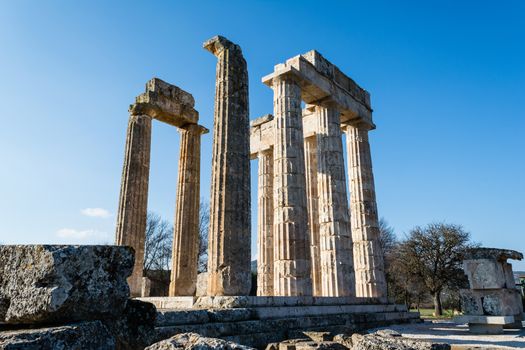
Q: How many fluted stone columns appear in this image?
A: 8